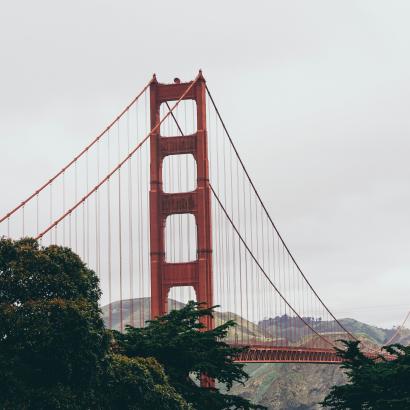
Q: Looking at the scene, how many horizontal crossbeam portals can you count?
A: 4